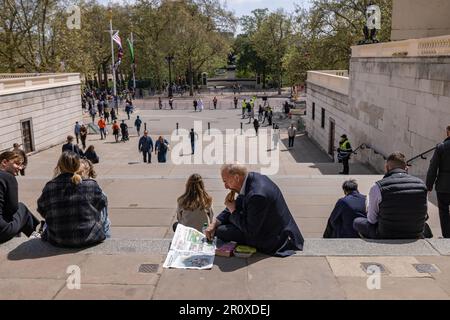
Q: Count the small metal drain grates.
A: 3